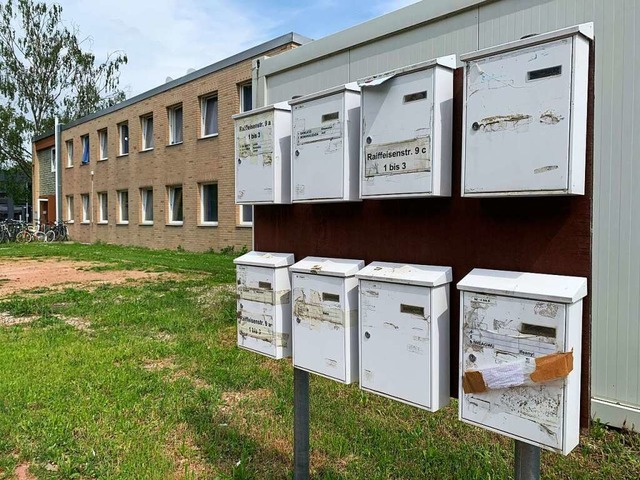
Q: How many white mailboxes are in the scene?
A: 8